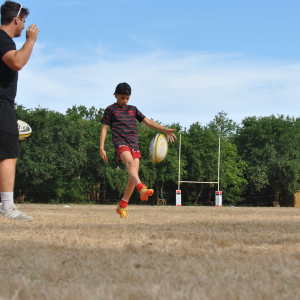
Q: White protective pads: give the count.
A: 2